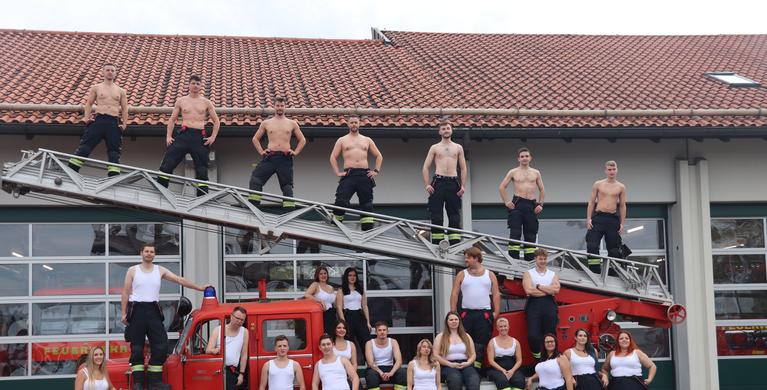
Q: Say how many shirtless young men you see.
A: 7